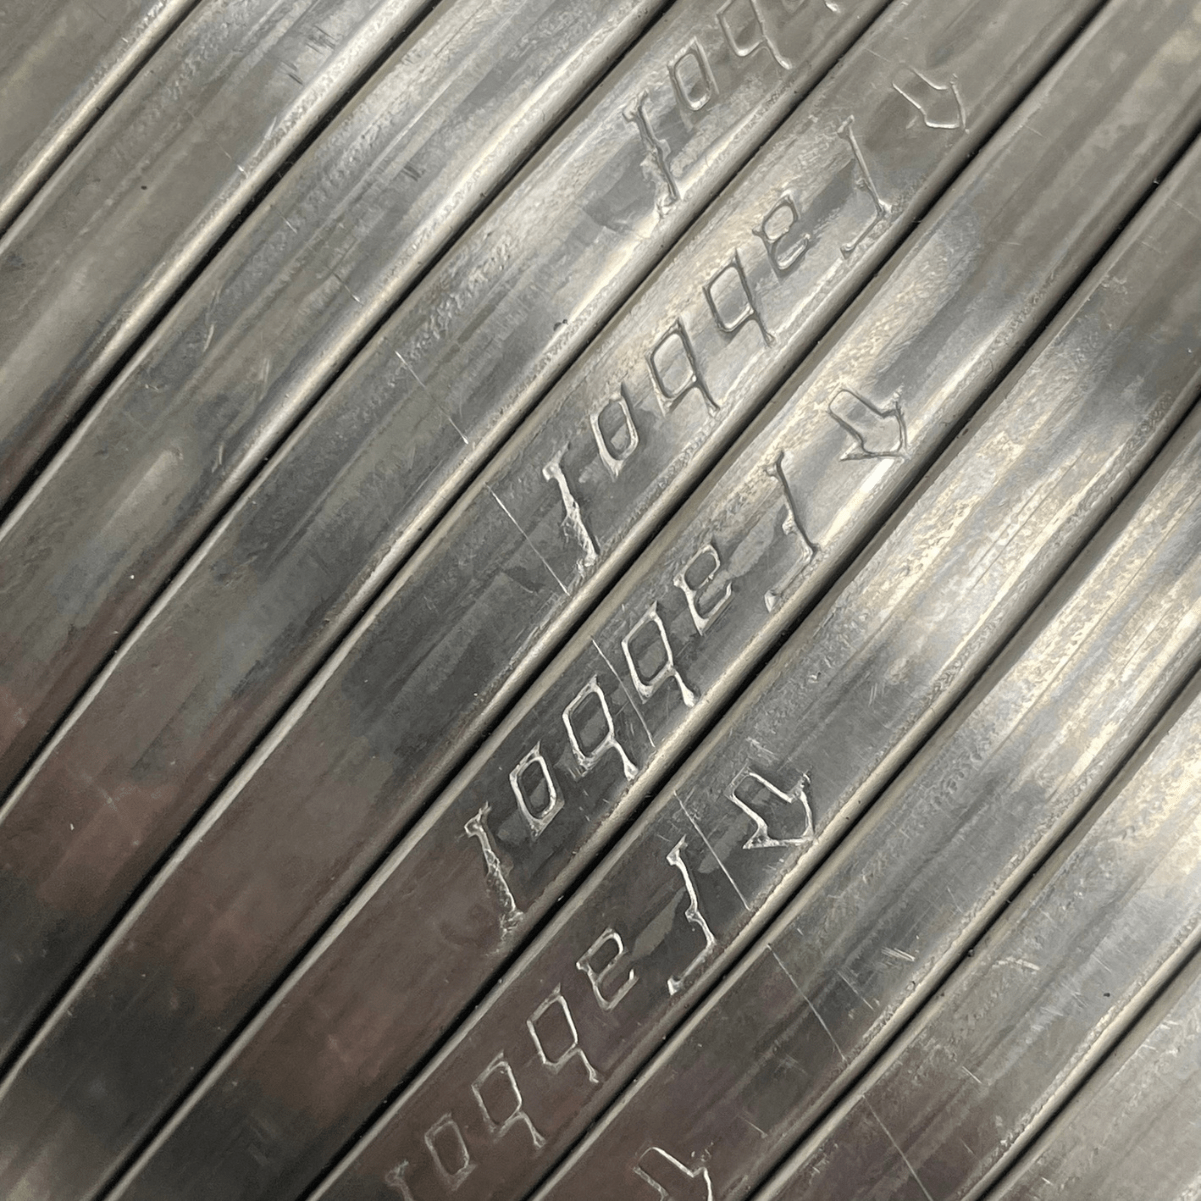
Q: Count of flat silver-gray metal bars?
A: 10